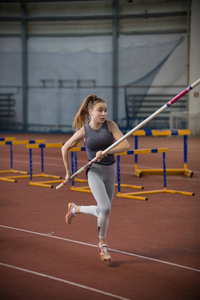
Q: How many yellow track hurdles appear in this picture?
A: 6